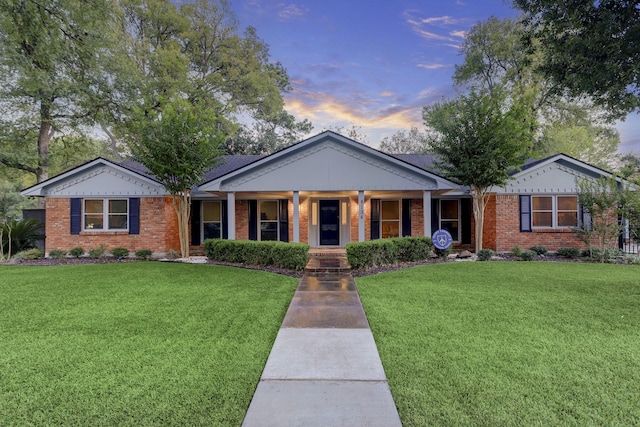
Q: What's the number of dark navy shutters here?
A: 12